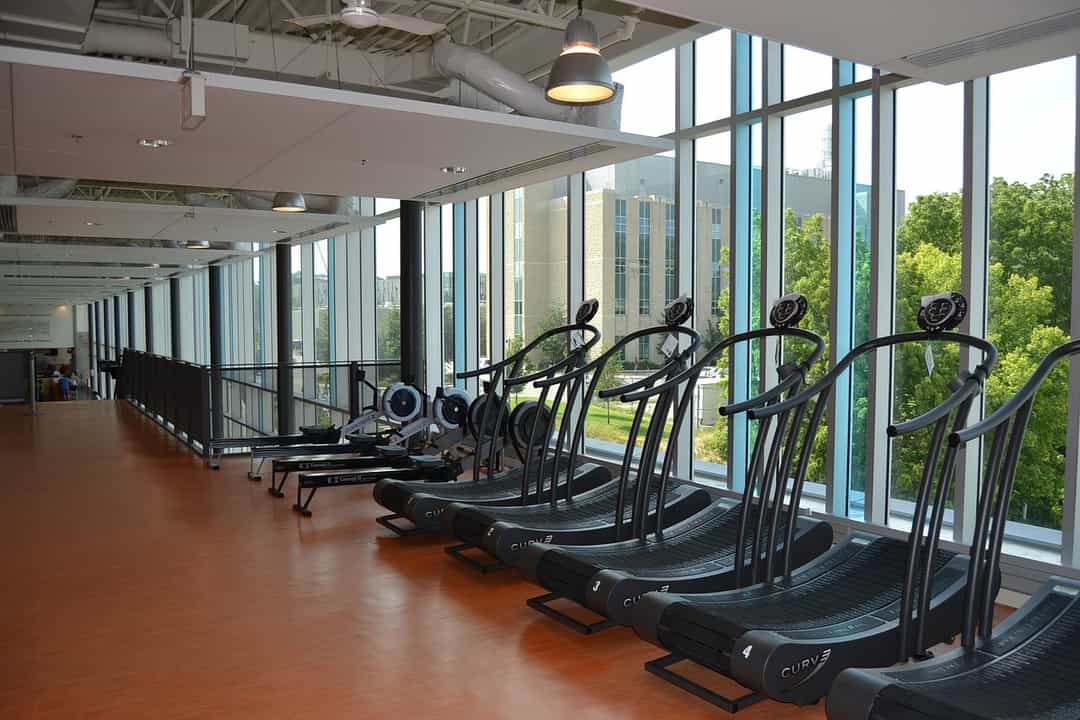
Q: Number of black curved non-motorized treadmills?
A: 5